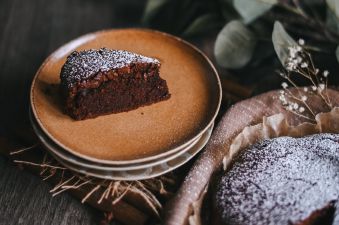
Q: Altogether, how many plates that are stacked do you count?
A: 3